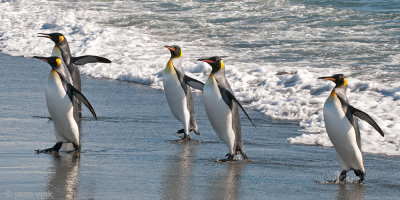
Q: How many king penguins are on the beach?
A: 5